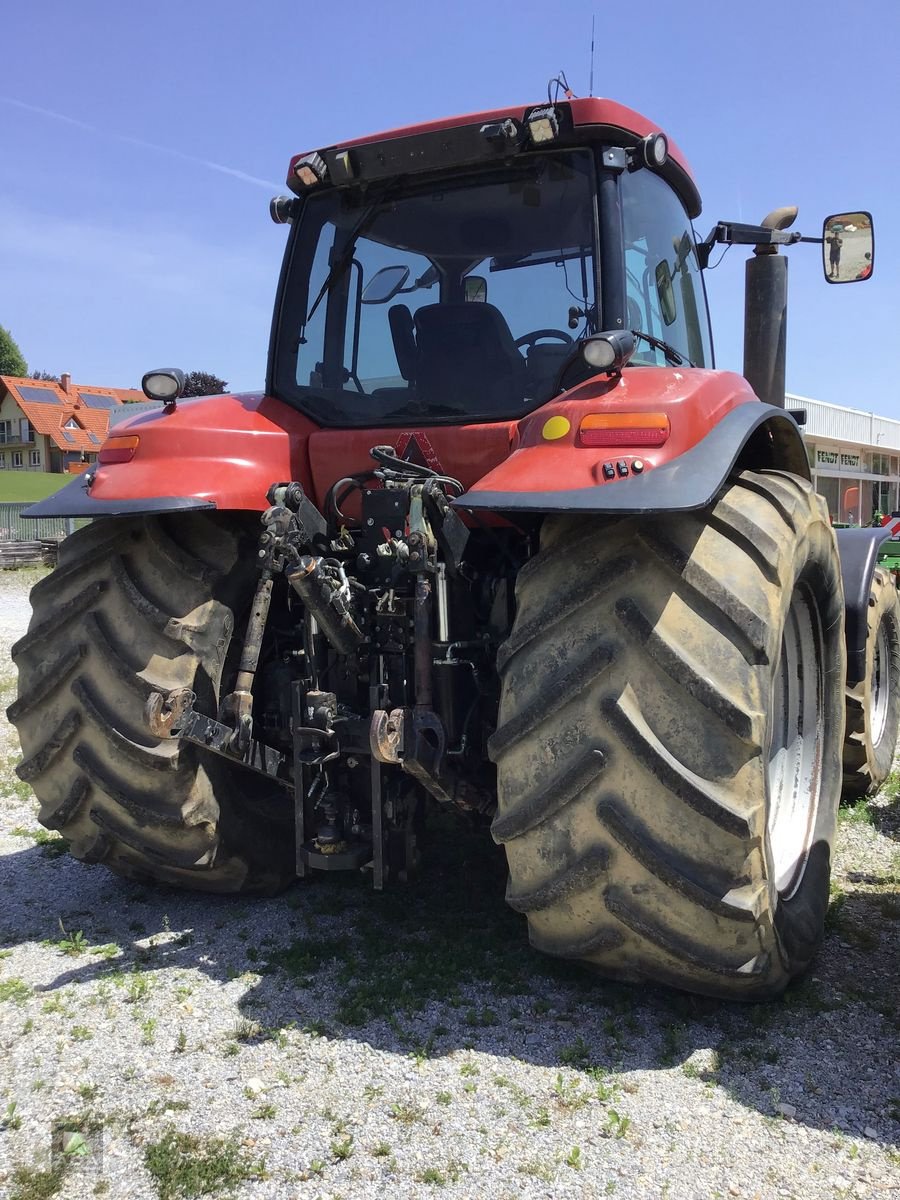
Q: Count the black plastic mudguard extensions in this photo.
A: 2